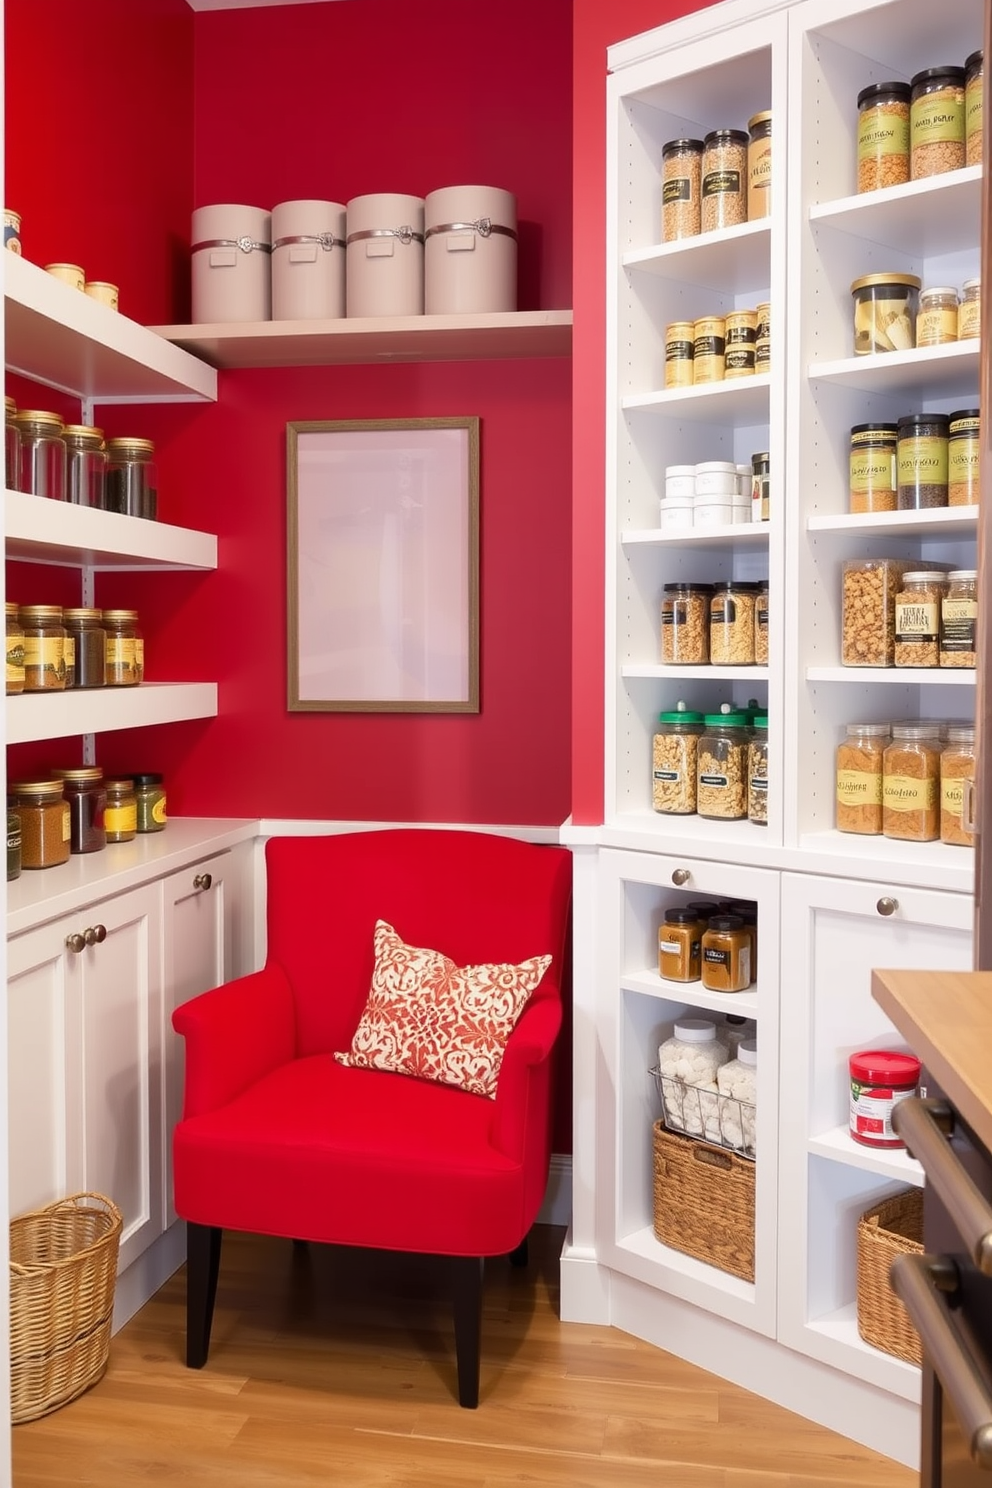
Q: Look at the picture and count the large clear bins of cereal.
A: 1